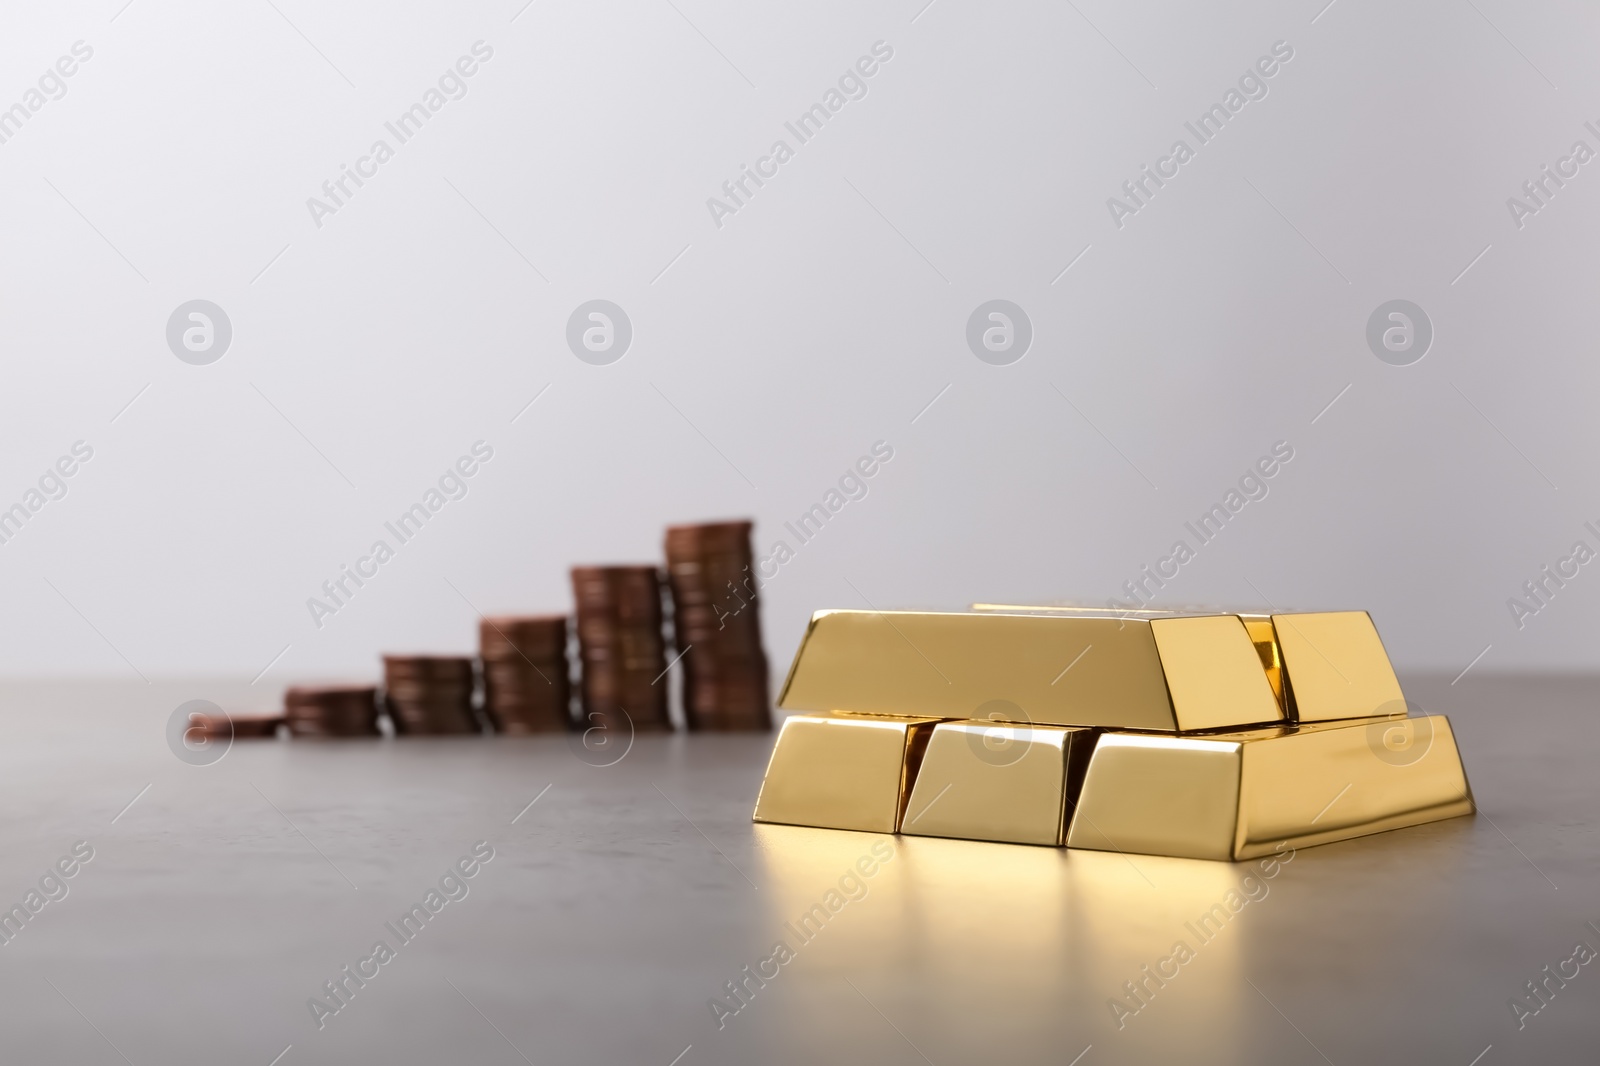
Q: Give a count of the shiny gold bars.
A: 5